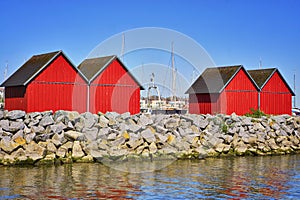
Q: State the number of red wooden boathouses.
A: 4